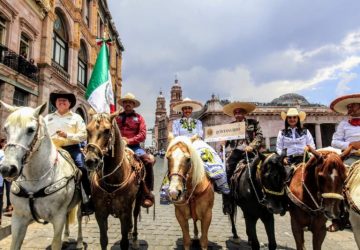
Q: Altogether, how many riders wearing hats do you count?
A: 6